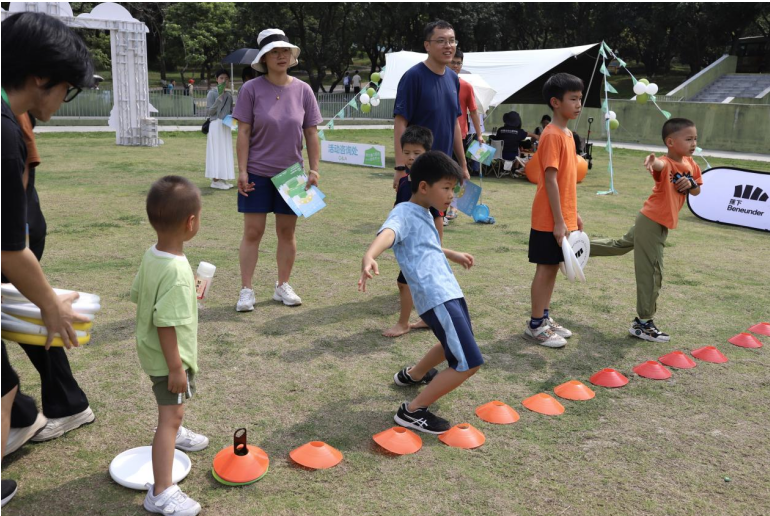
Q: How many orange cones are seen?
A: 7